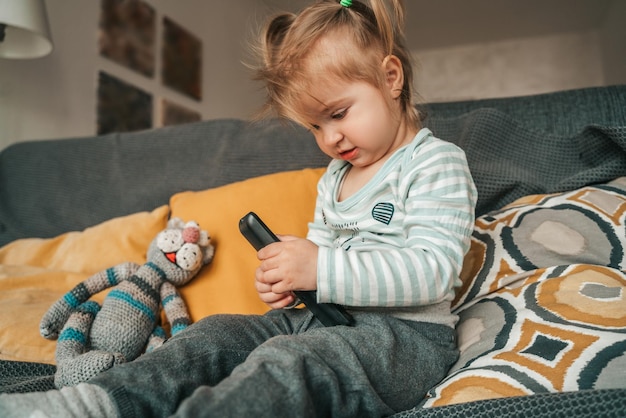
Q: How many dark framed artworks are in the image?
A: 4